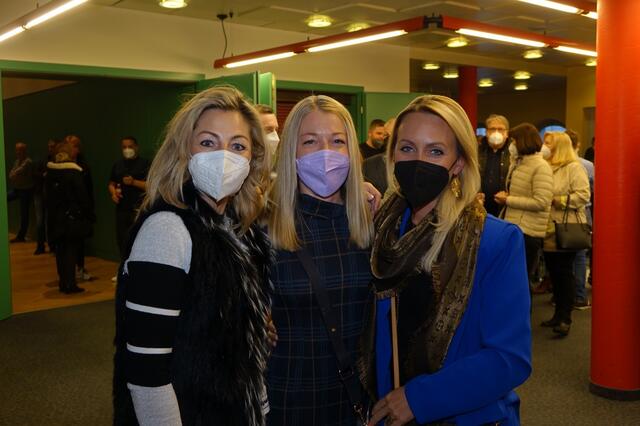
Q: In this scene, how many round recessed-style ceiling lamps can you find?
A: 11